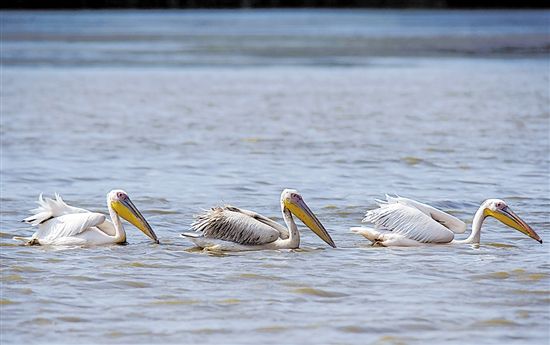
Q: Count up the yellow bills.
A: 3